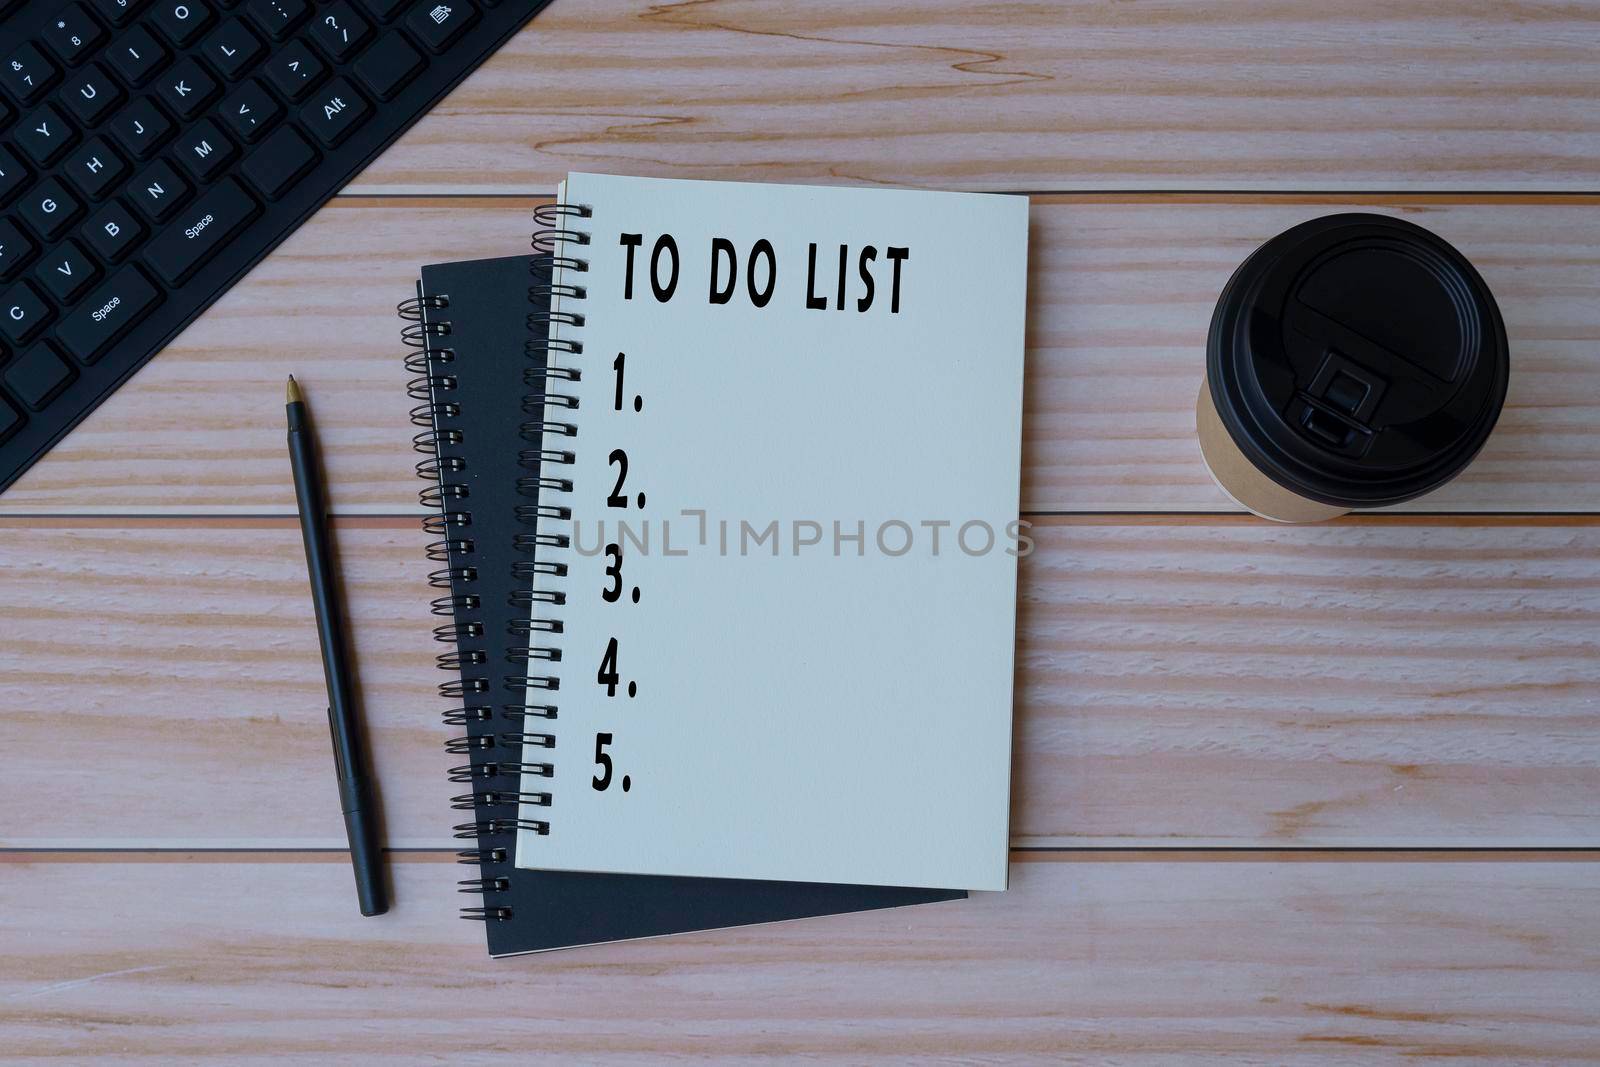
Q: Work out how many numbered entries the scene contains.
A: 5